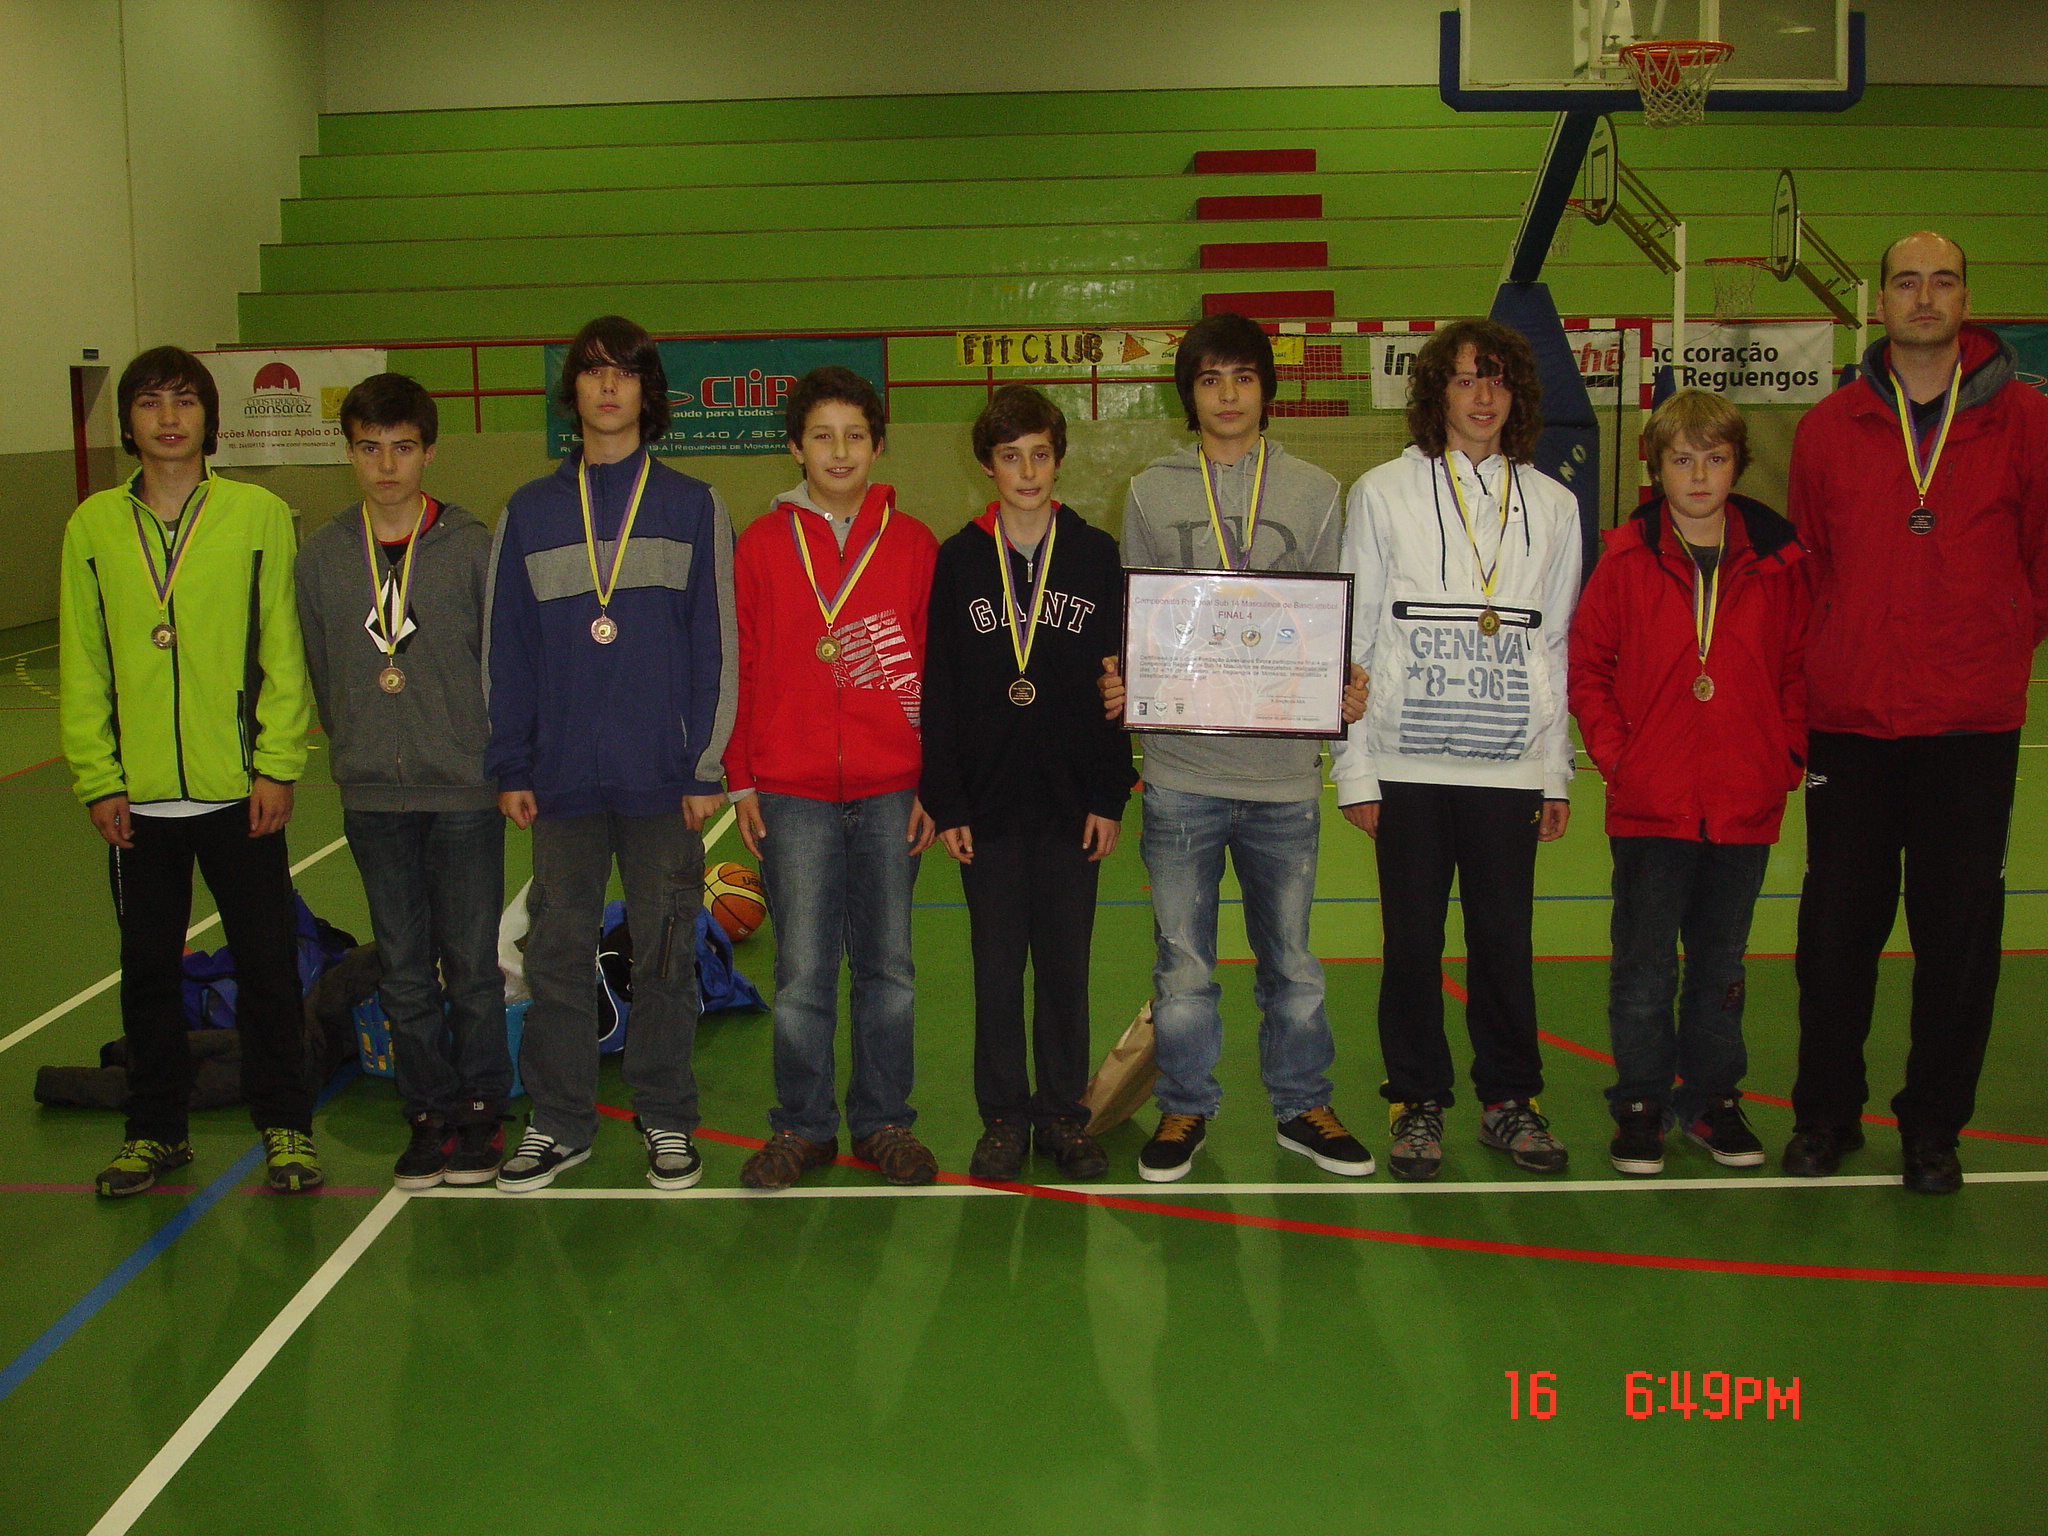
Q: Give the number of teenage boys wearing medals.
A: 8